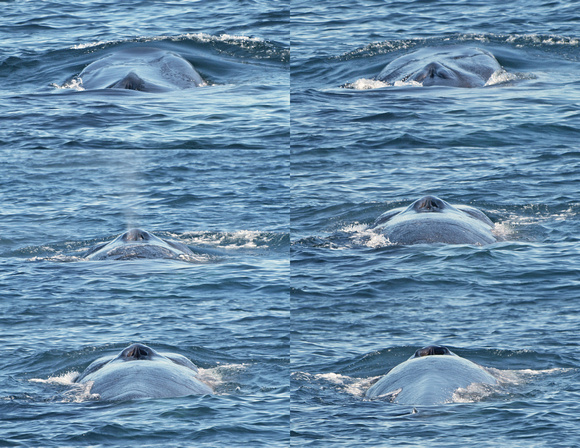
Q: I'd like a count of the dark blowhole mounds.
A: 6